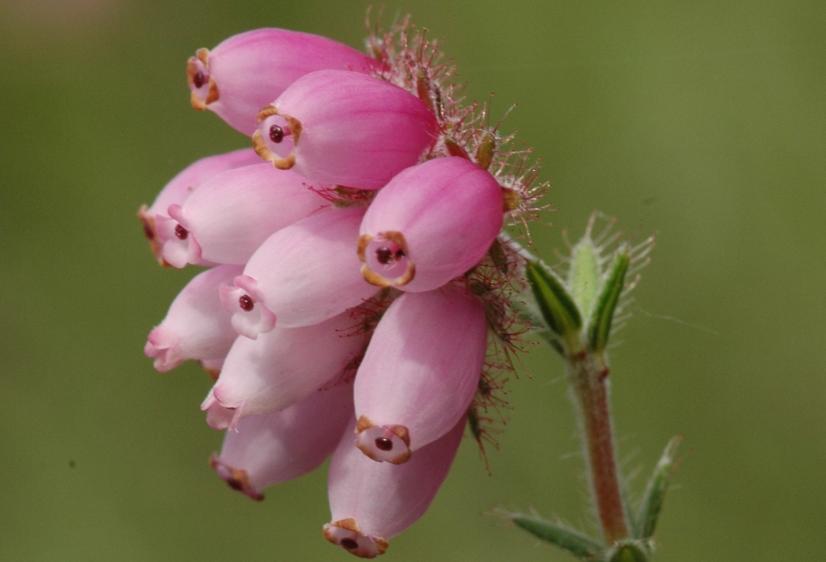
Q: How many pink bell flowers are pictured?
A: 11